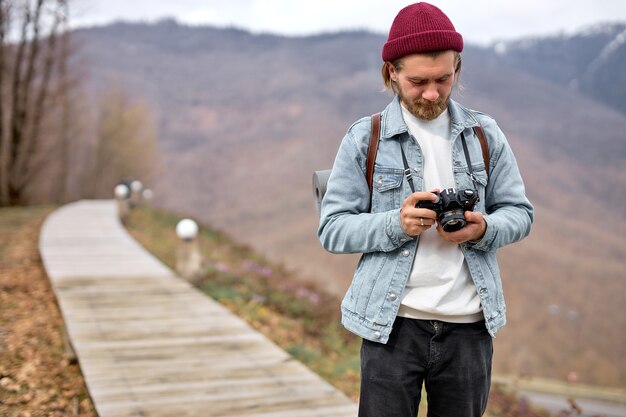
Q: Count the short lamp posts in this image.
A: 4